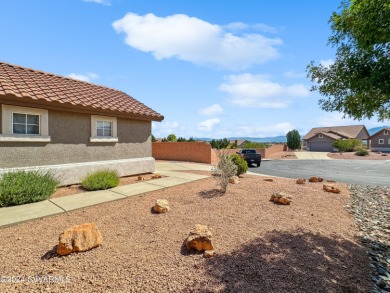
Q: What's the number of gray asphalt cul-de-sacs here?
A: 1